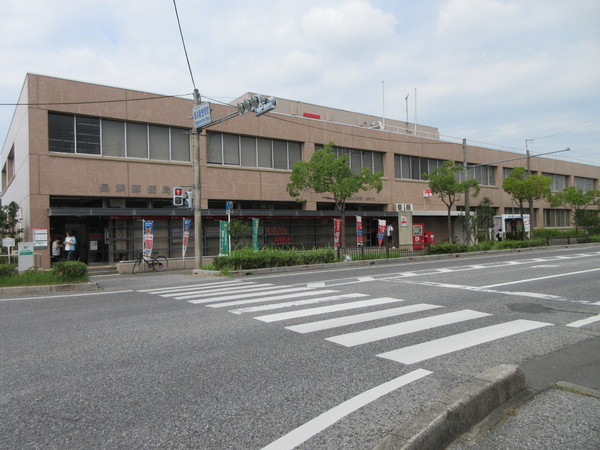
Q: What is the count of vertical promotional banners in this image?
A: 7